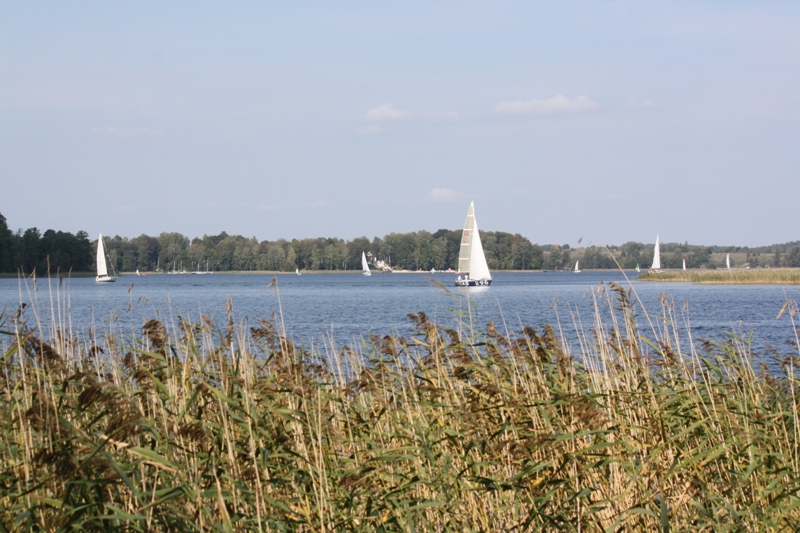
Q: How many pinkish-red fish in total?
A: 0